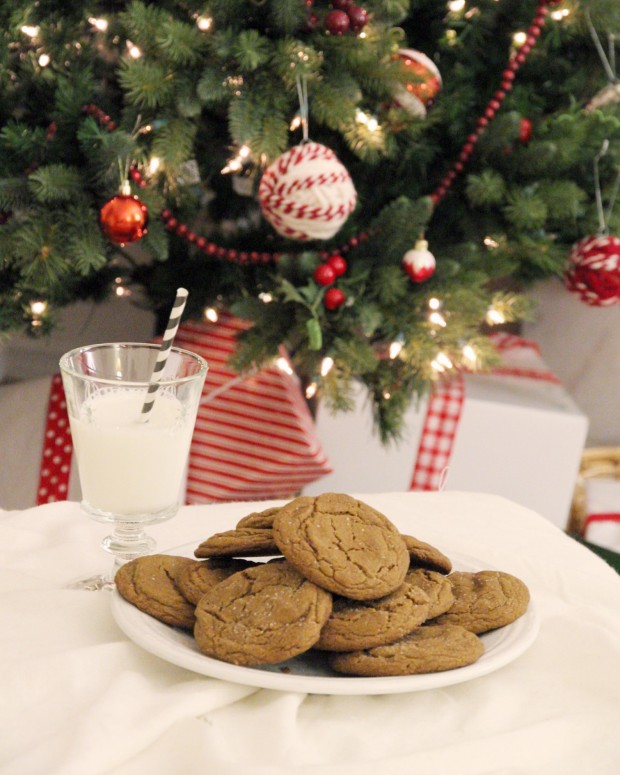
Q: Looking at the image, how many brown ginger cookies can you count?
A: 11